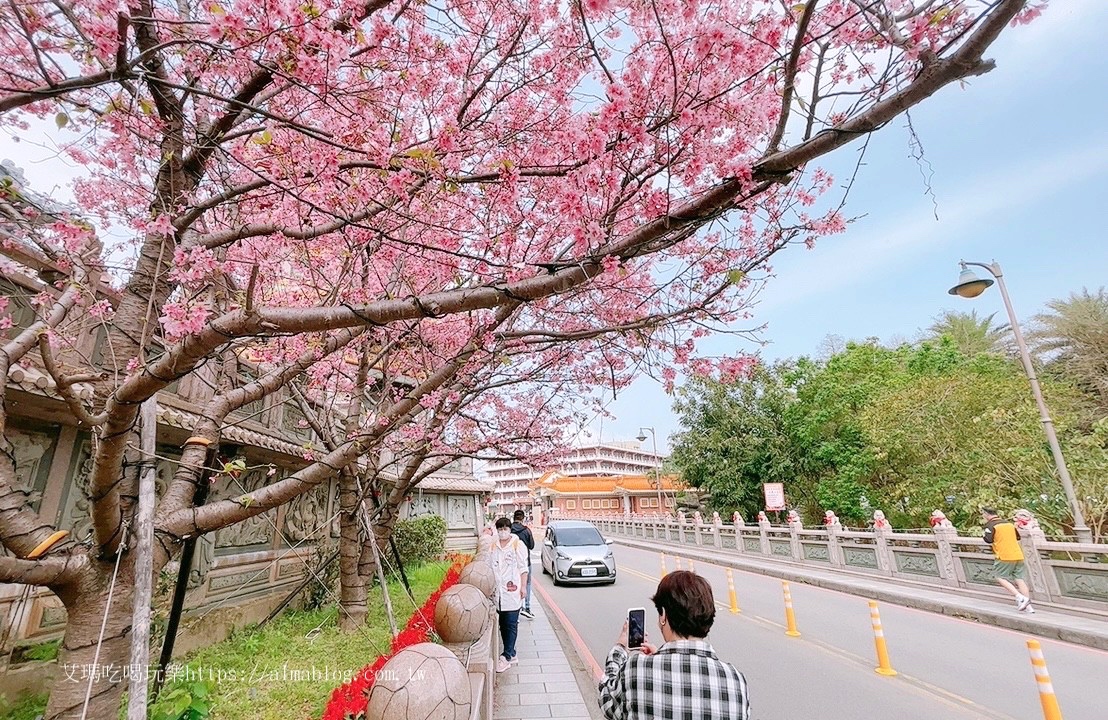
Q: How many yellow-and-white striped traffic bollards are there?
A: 7